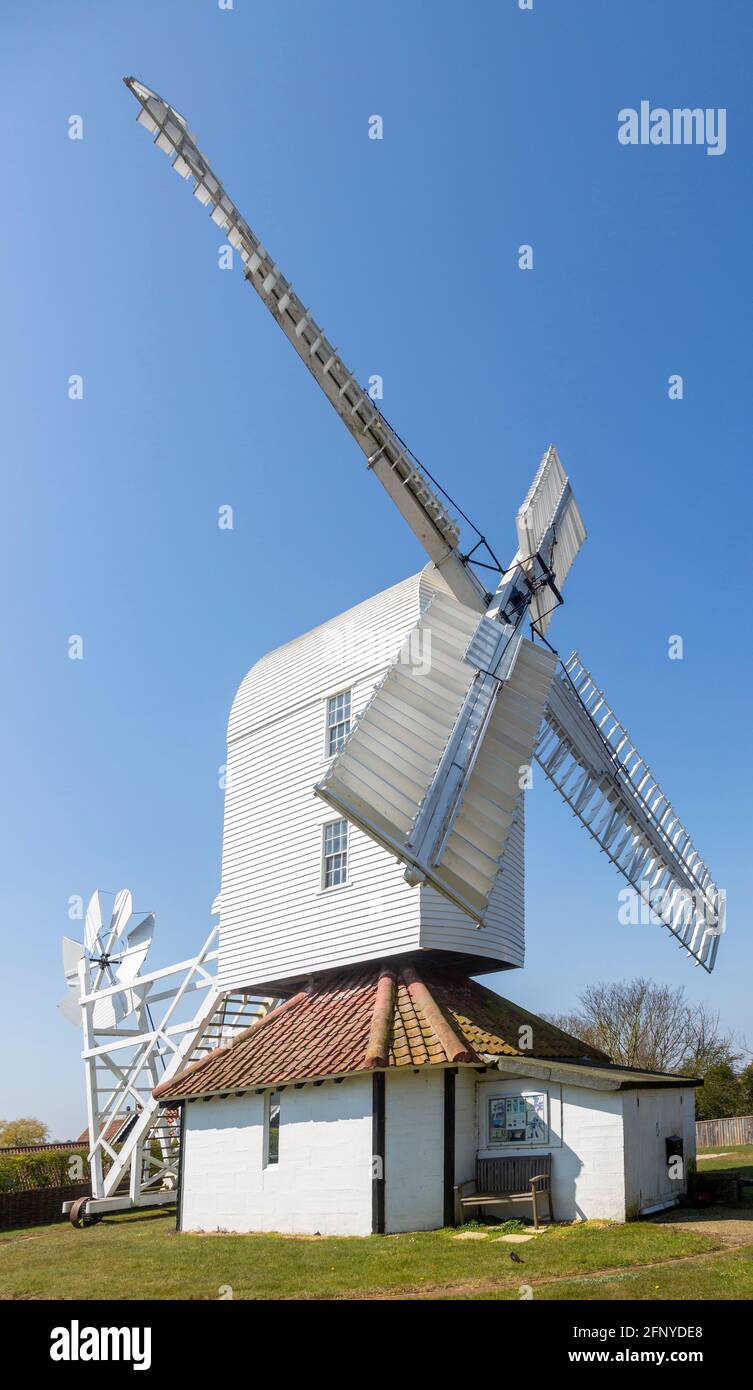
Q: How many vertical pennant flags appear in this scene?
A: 0